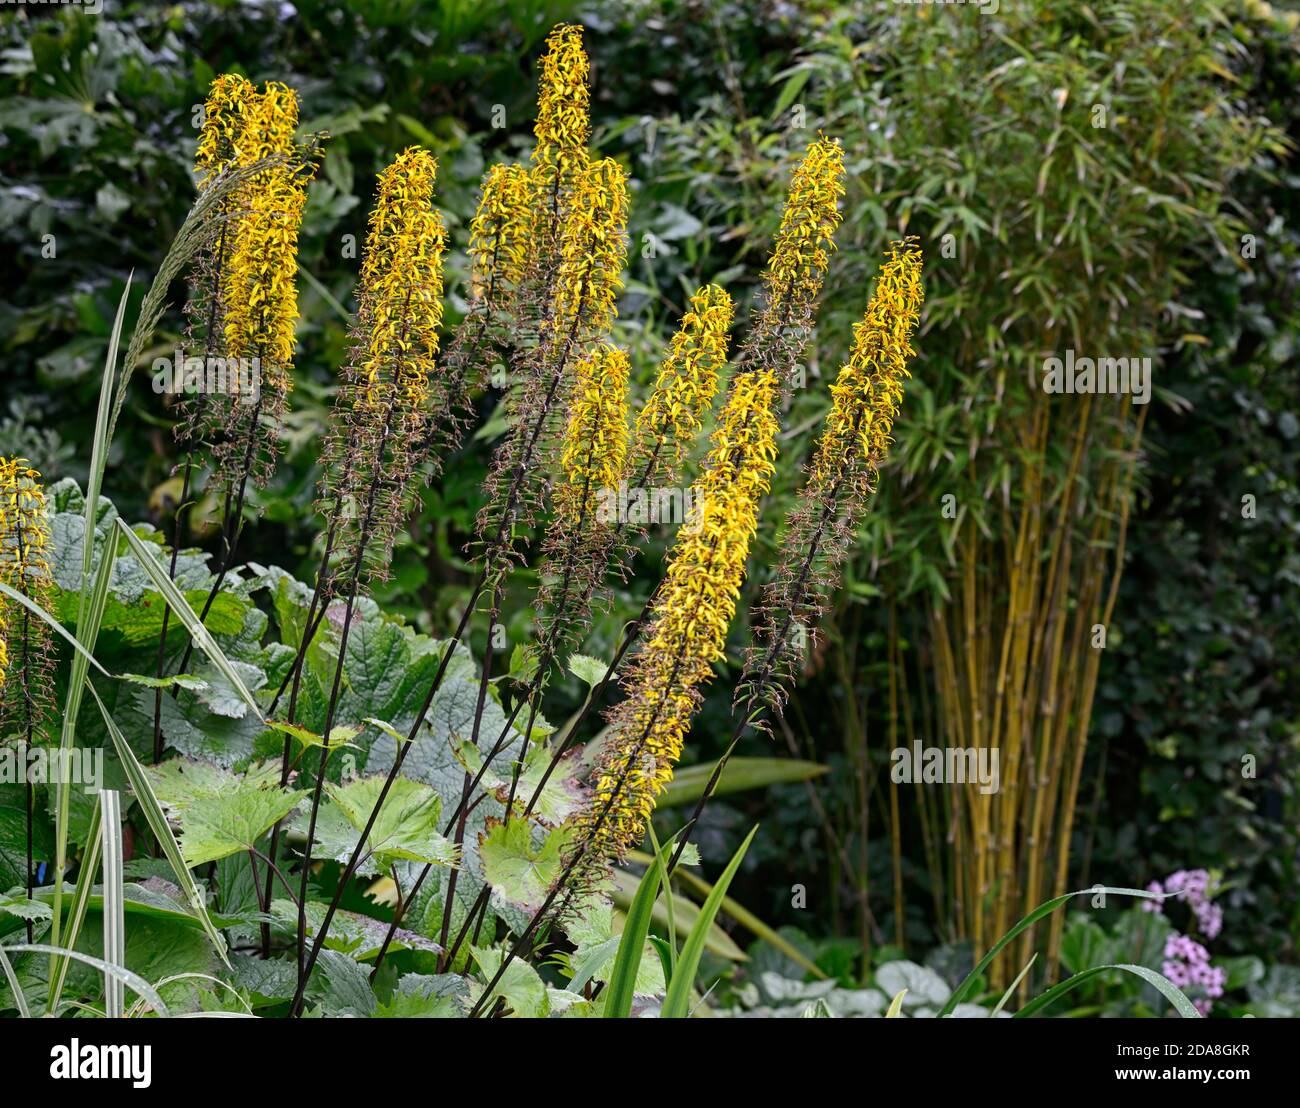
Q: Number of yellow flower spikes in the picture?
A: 12